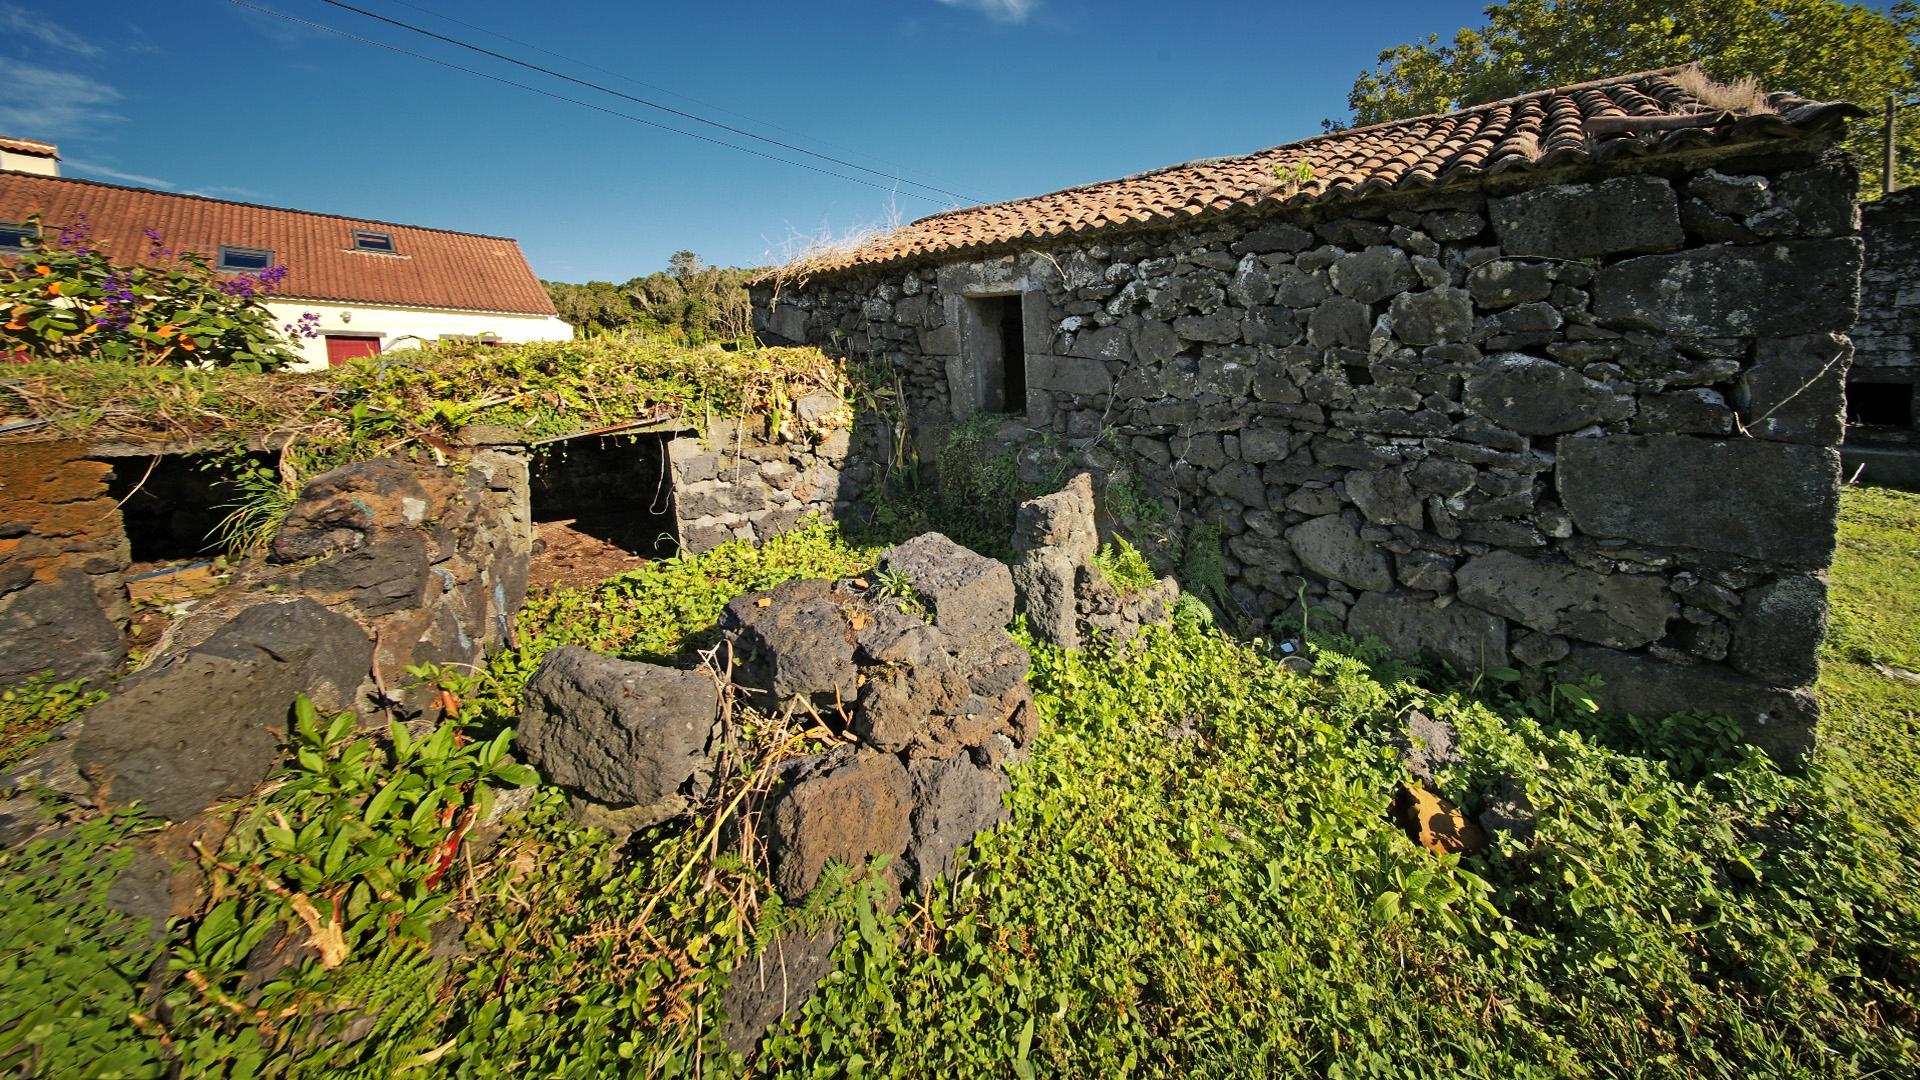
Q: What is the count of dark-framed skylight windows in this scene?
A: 3